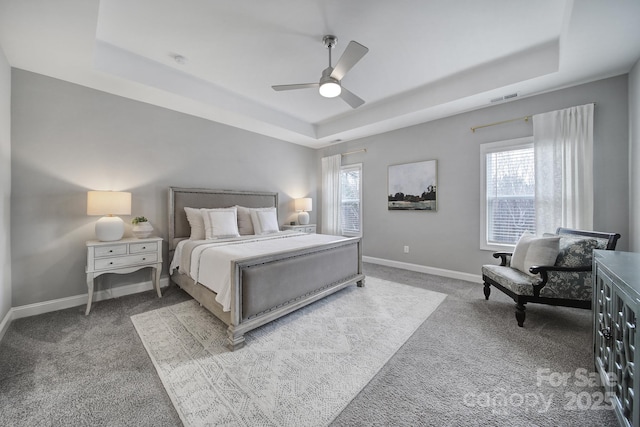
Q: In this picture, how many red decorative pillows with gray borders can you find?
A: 0